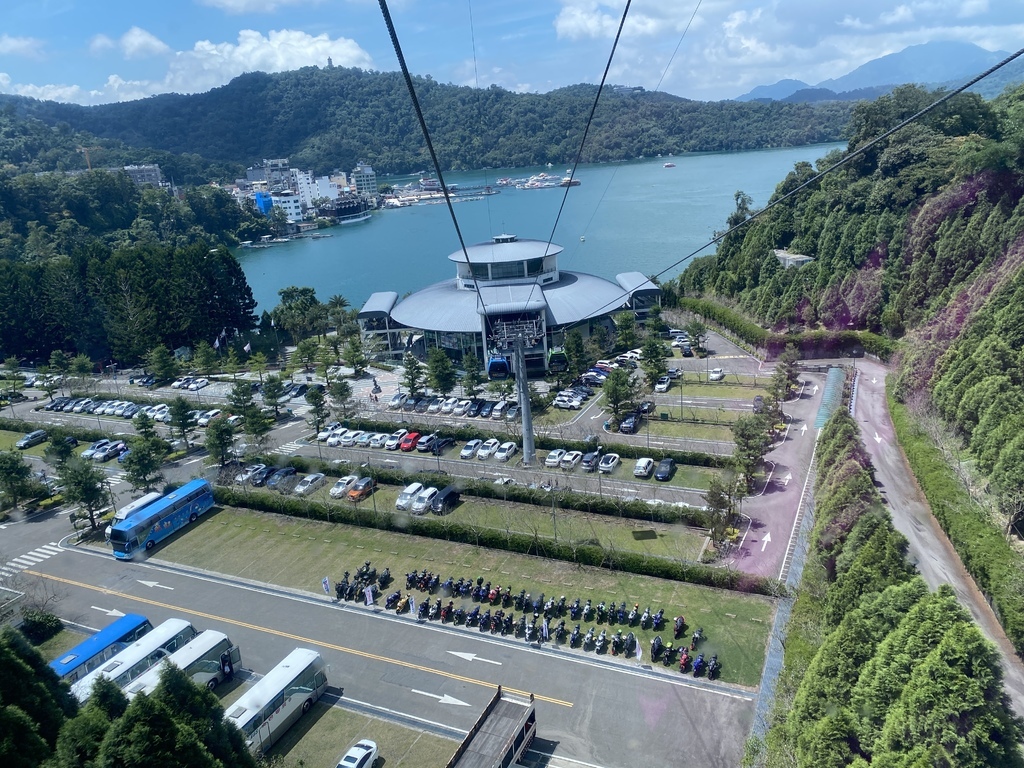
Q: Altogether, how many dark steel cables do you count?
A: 3